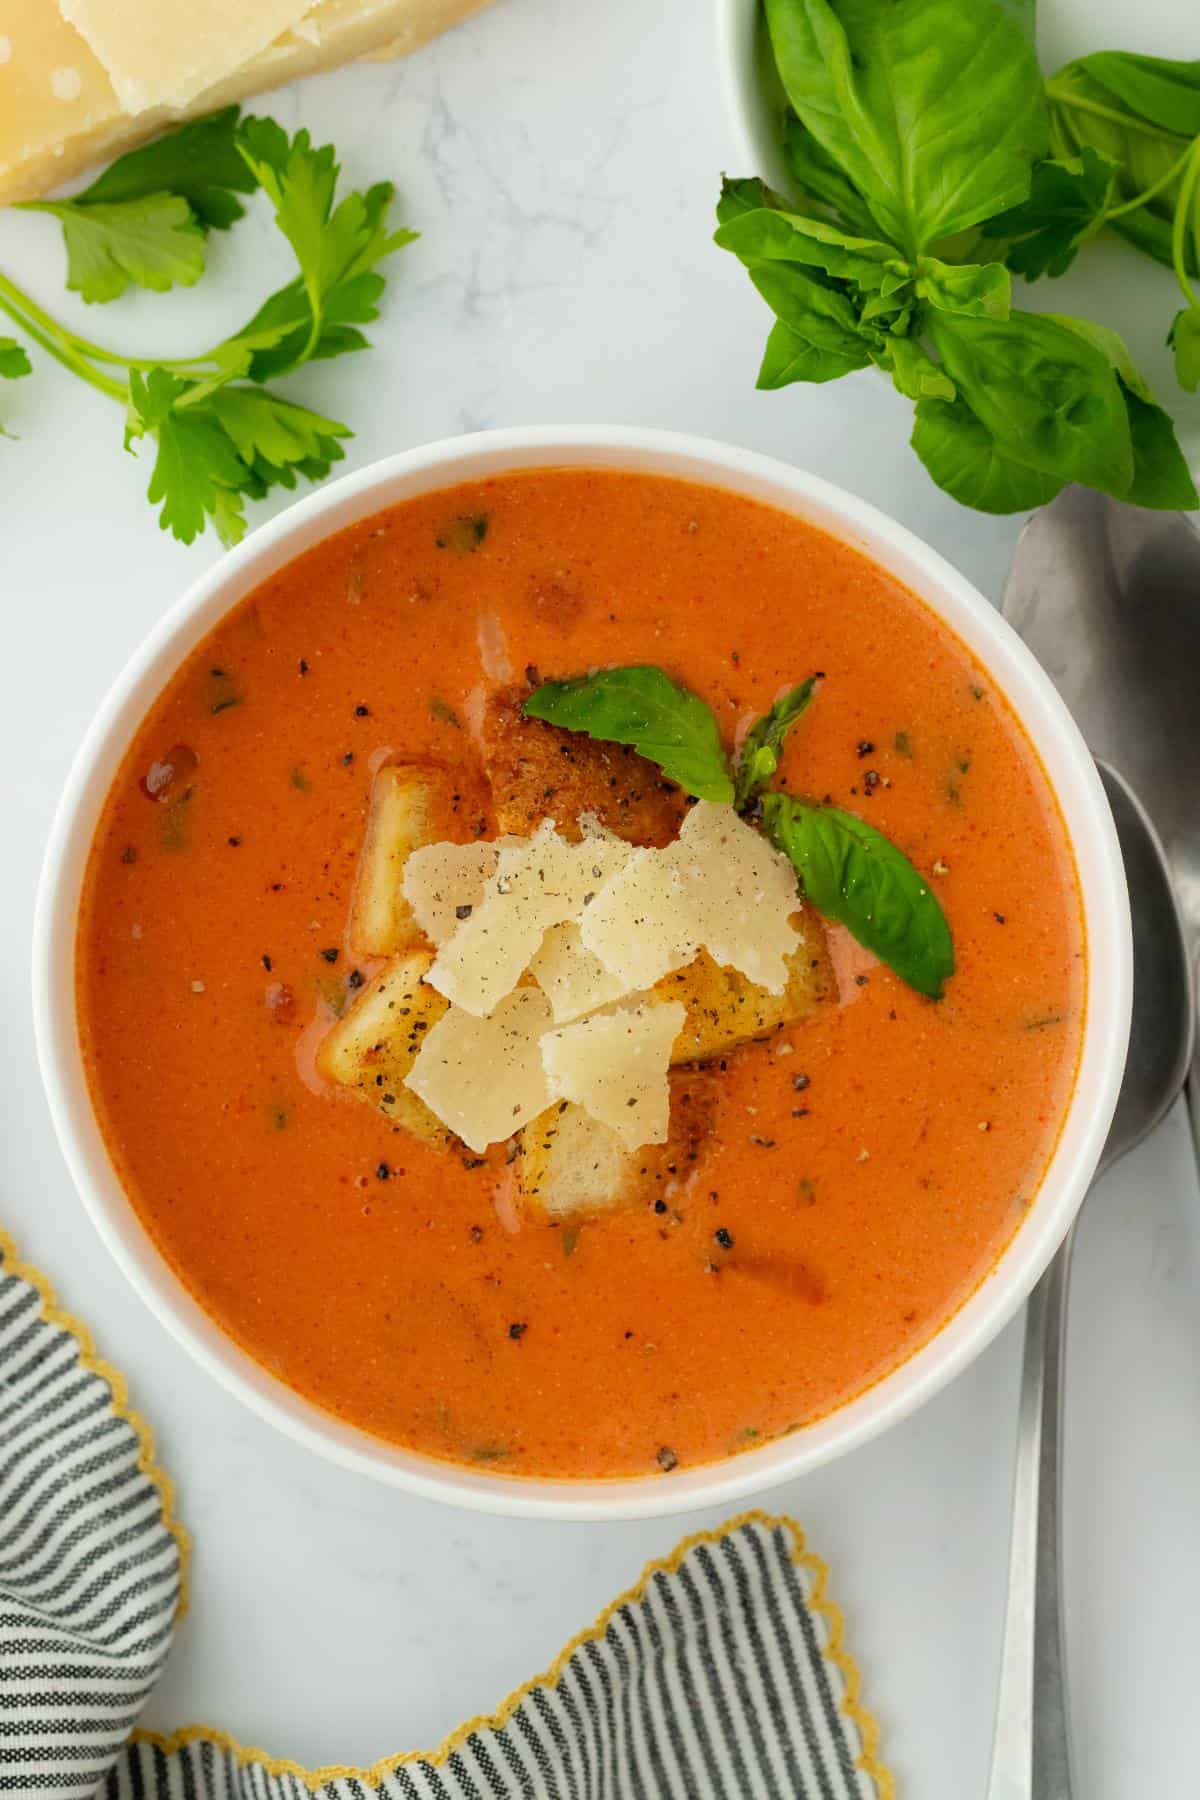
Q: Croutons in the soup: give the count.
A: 5